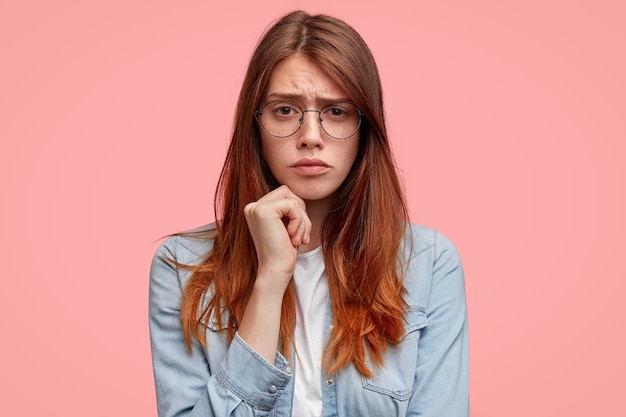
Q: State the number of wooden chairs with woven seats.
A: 0